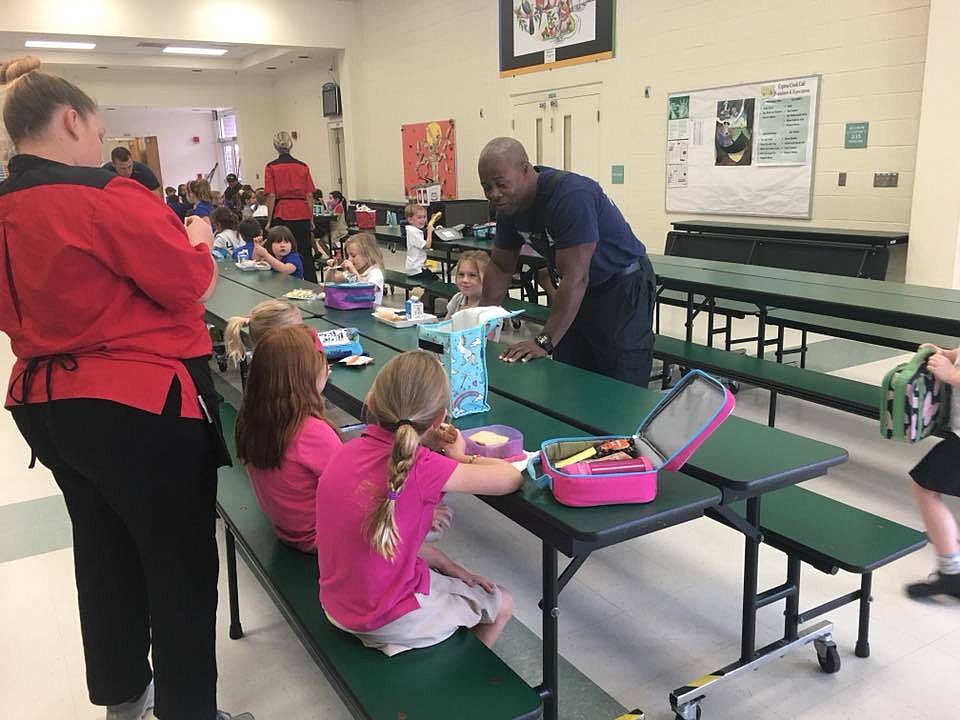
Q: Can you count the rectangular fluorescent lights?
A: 2